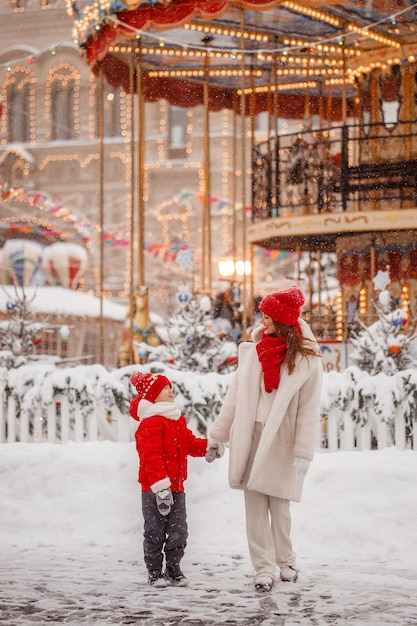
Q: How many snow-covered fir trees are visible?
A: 3